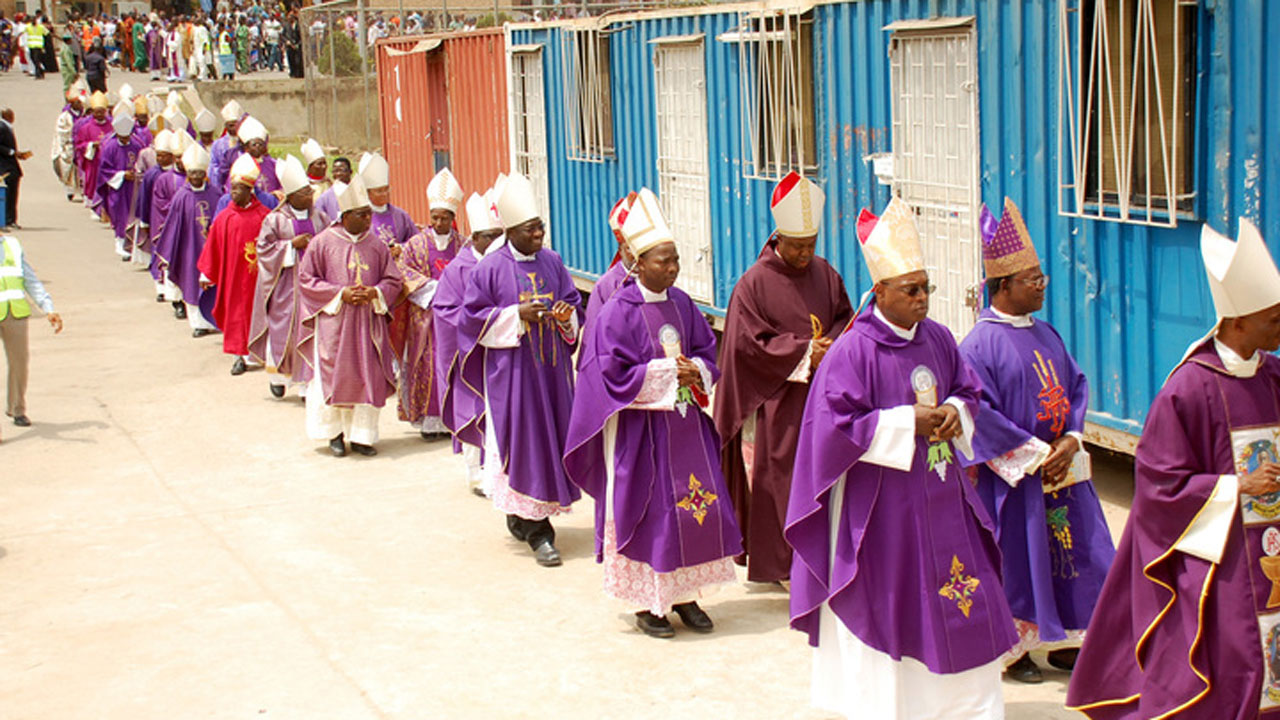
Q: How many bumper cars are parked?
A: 0